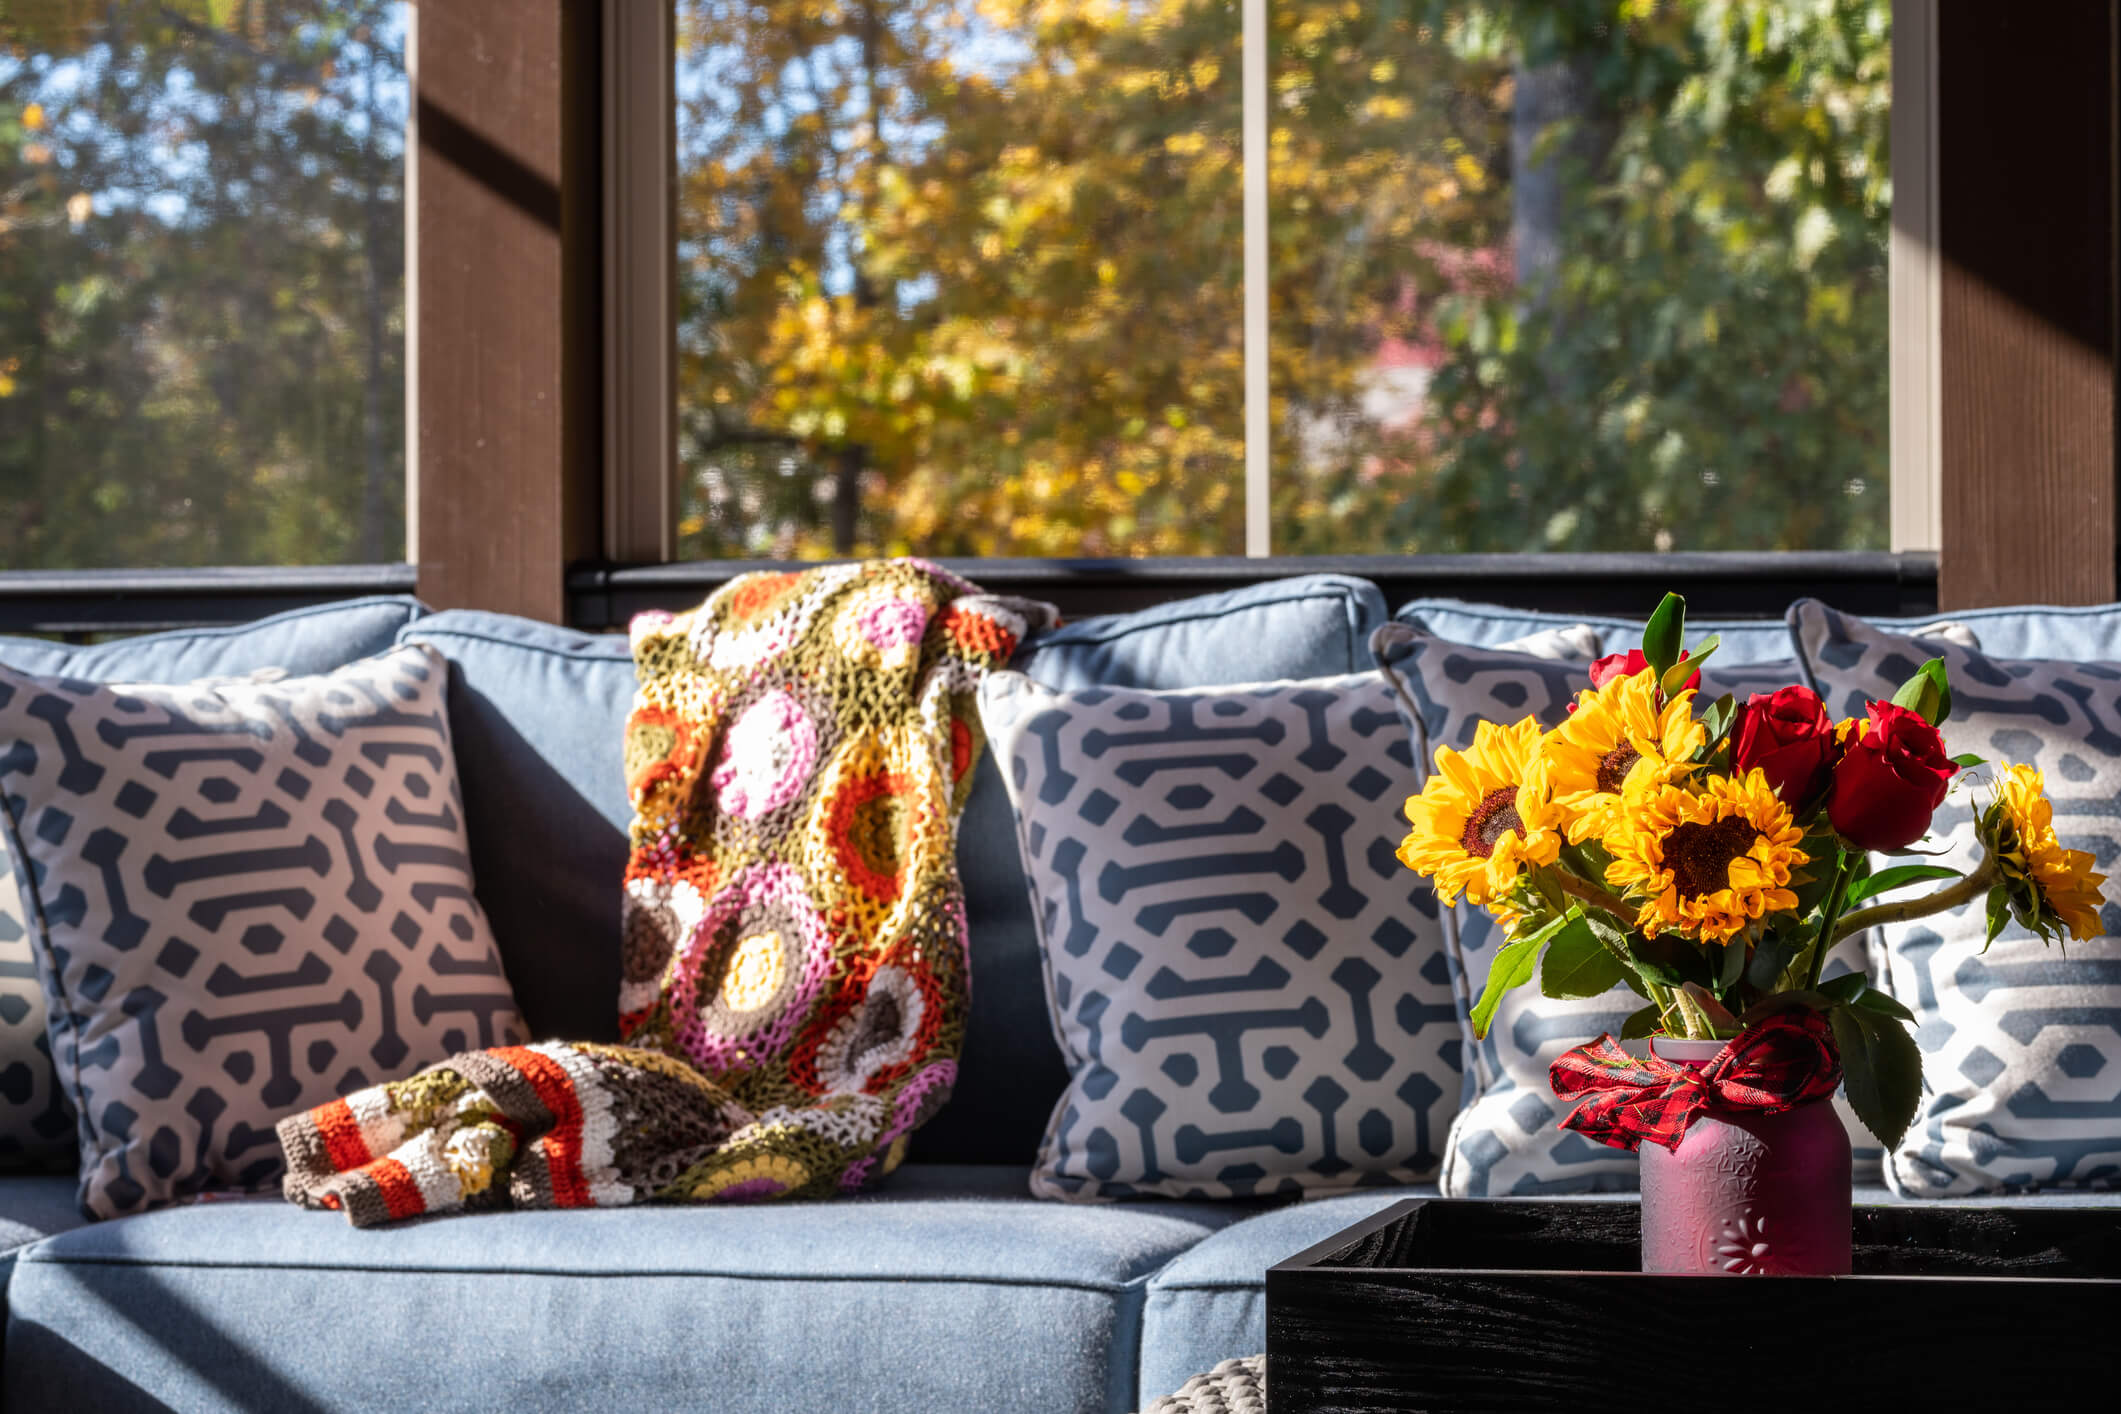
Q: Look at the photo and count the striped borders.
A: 3